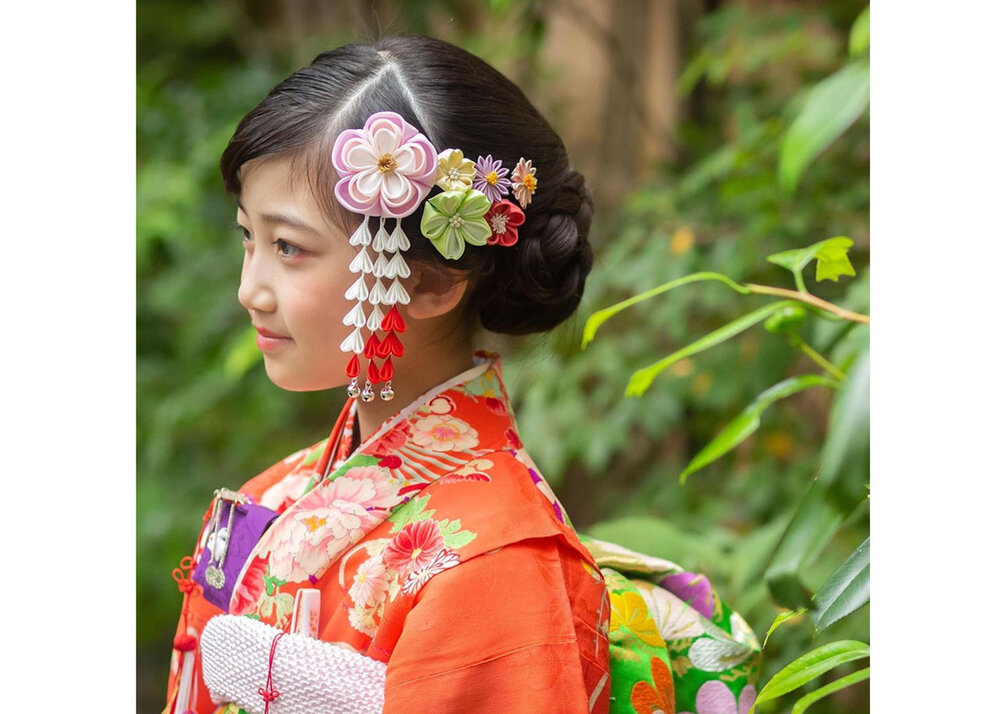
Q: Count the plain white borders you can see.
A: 2